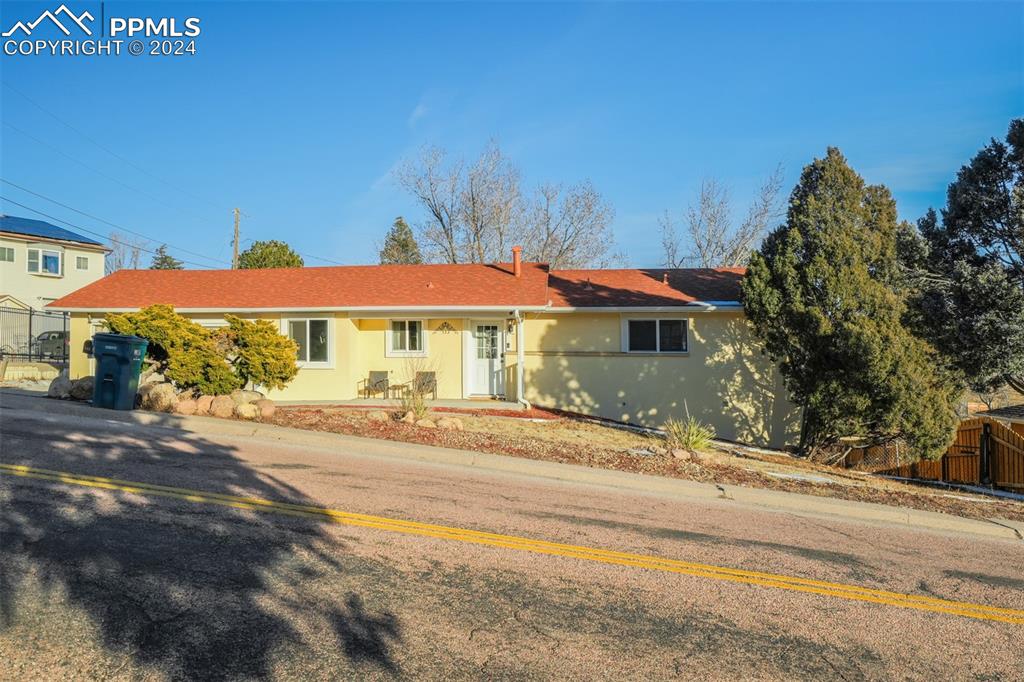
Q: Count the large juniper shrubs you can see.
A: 2